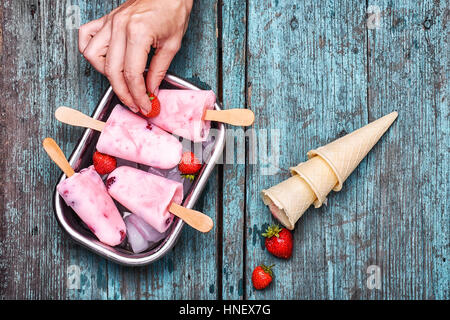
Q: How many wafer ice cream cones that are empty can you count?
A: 3